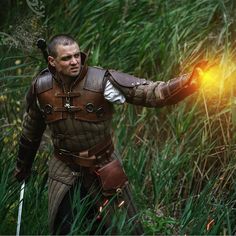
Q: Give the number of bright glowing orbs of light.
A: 1